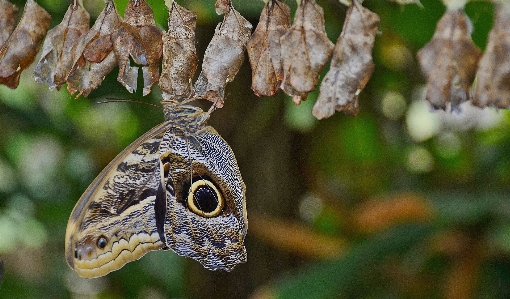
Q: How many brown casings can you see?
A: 12